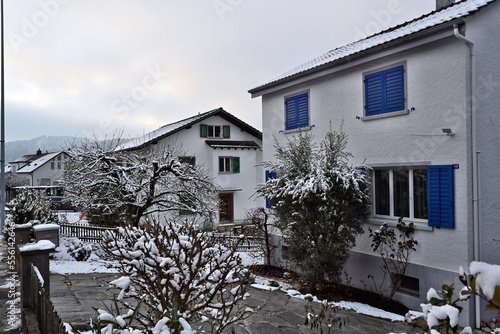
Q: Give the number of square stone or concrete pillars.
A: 2